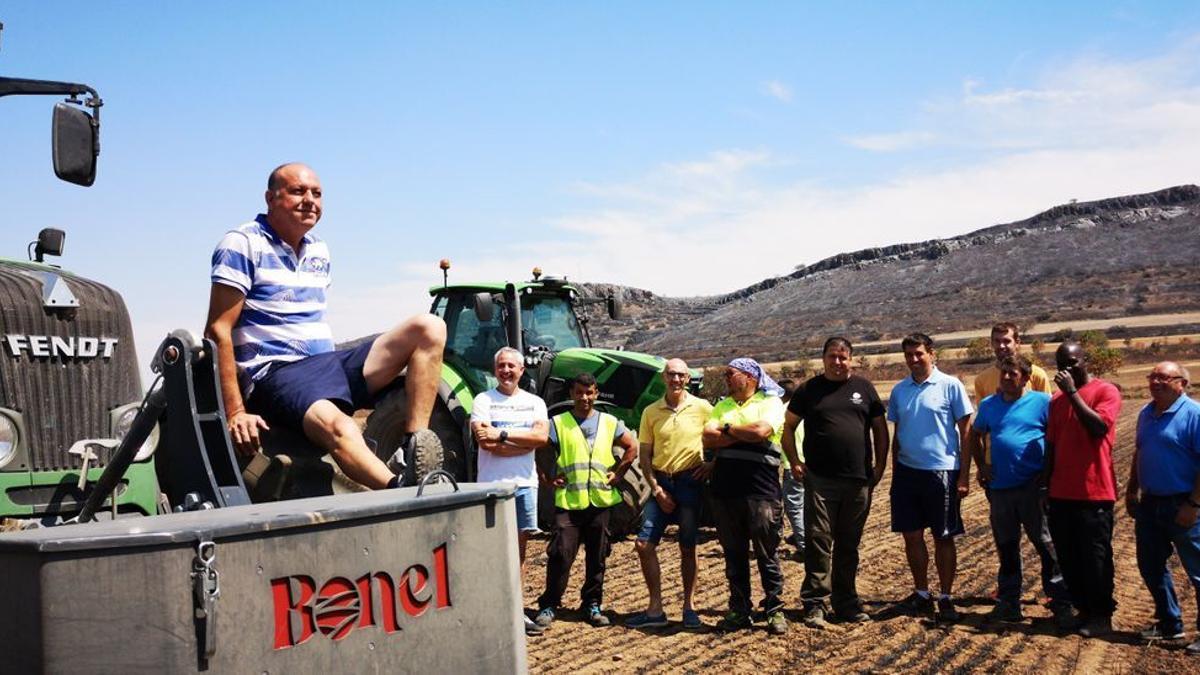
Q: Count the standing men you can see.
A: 11